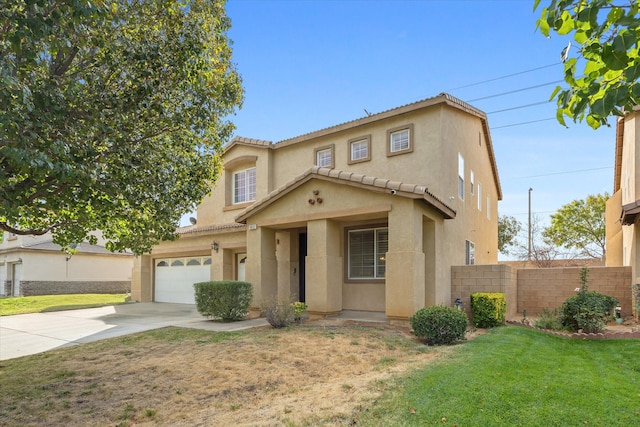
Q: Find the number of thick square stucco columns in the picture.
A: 3